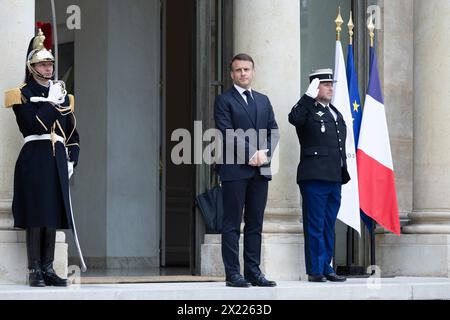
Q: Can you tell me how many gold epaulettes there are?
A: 2